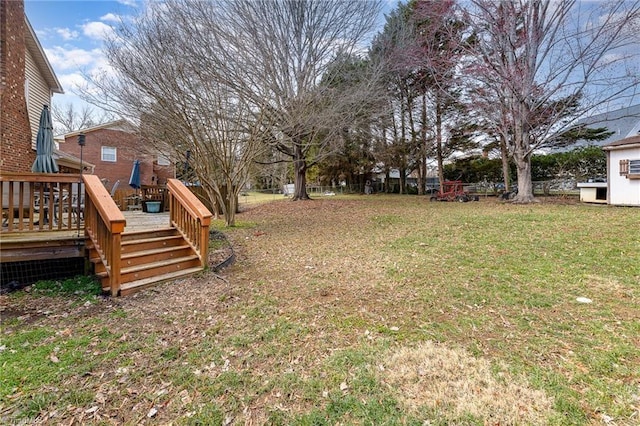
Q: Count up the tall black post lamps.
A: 1